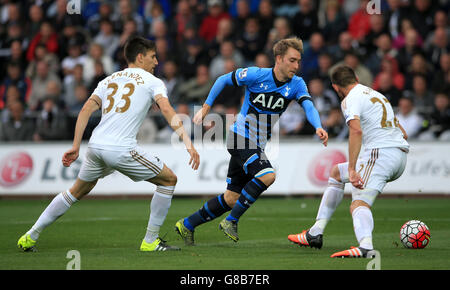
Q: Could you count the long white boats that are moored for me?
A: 0